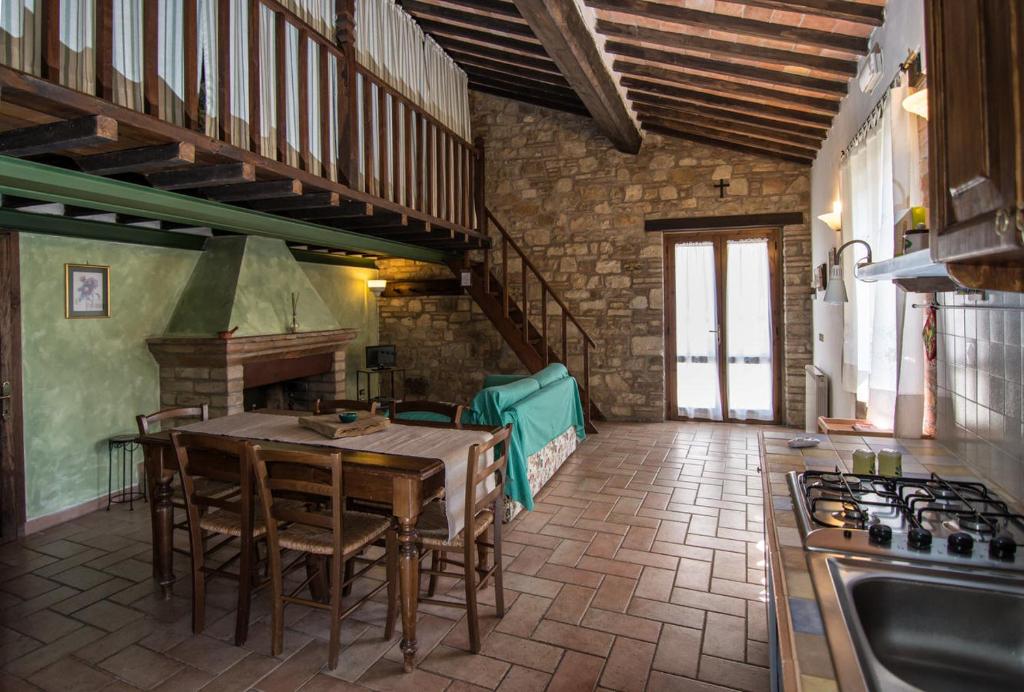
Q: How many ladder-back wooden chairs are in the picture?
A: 6